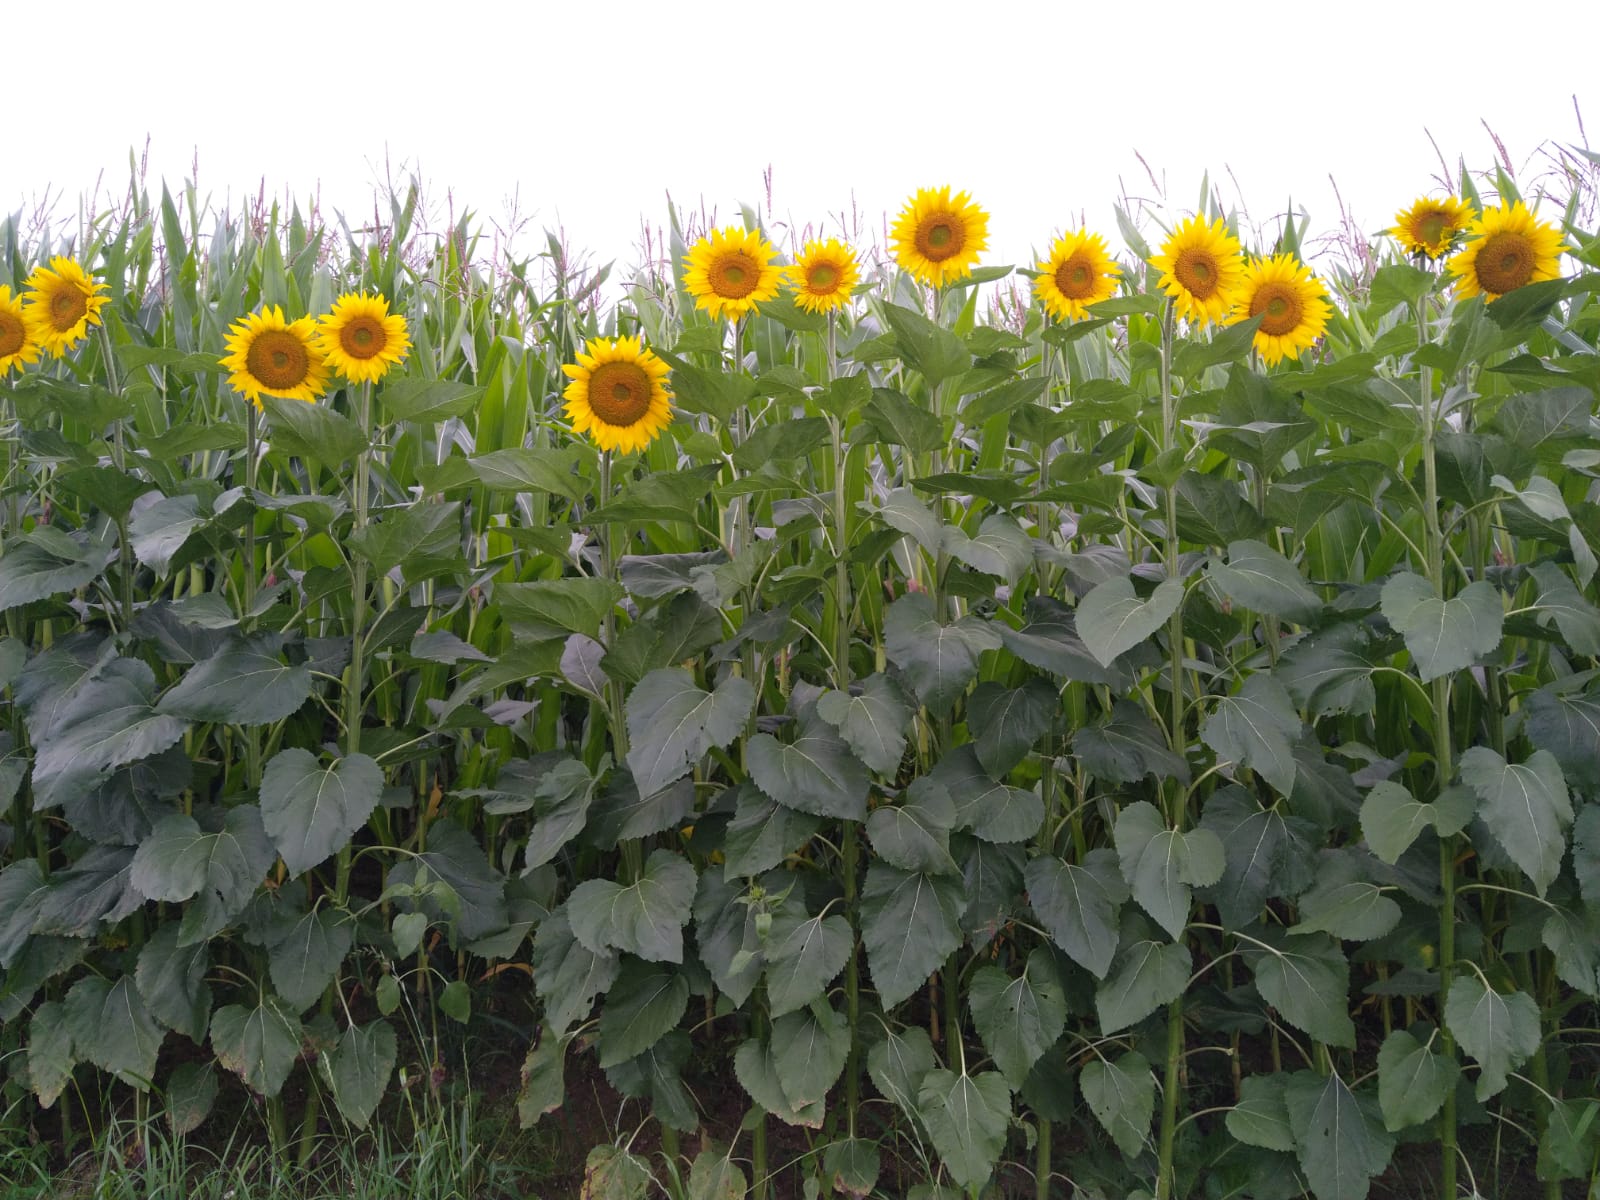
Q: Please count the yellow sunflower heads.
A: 13